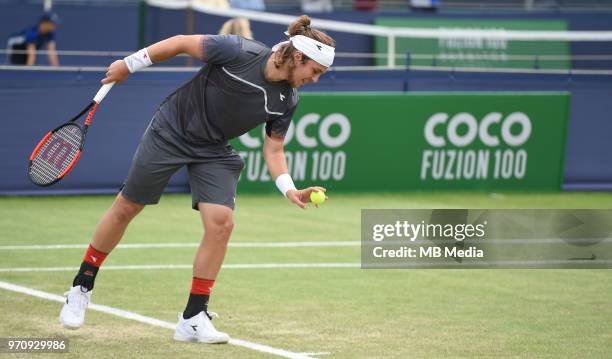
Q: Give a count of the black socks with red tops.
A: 2